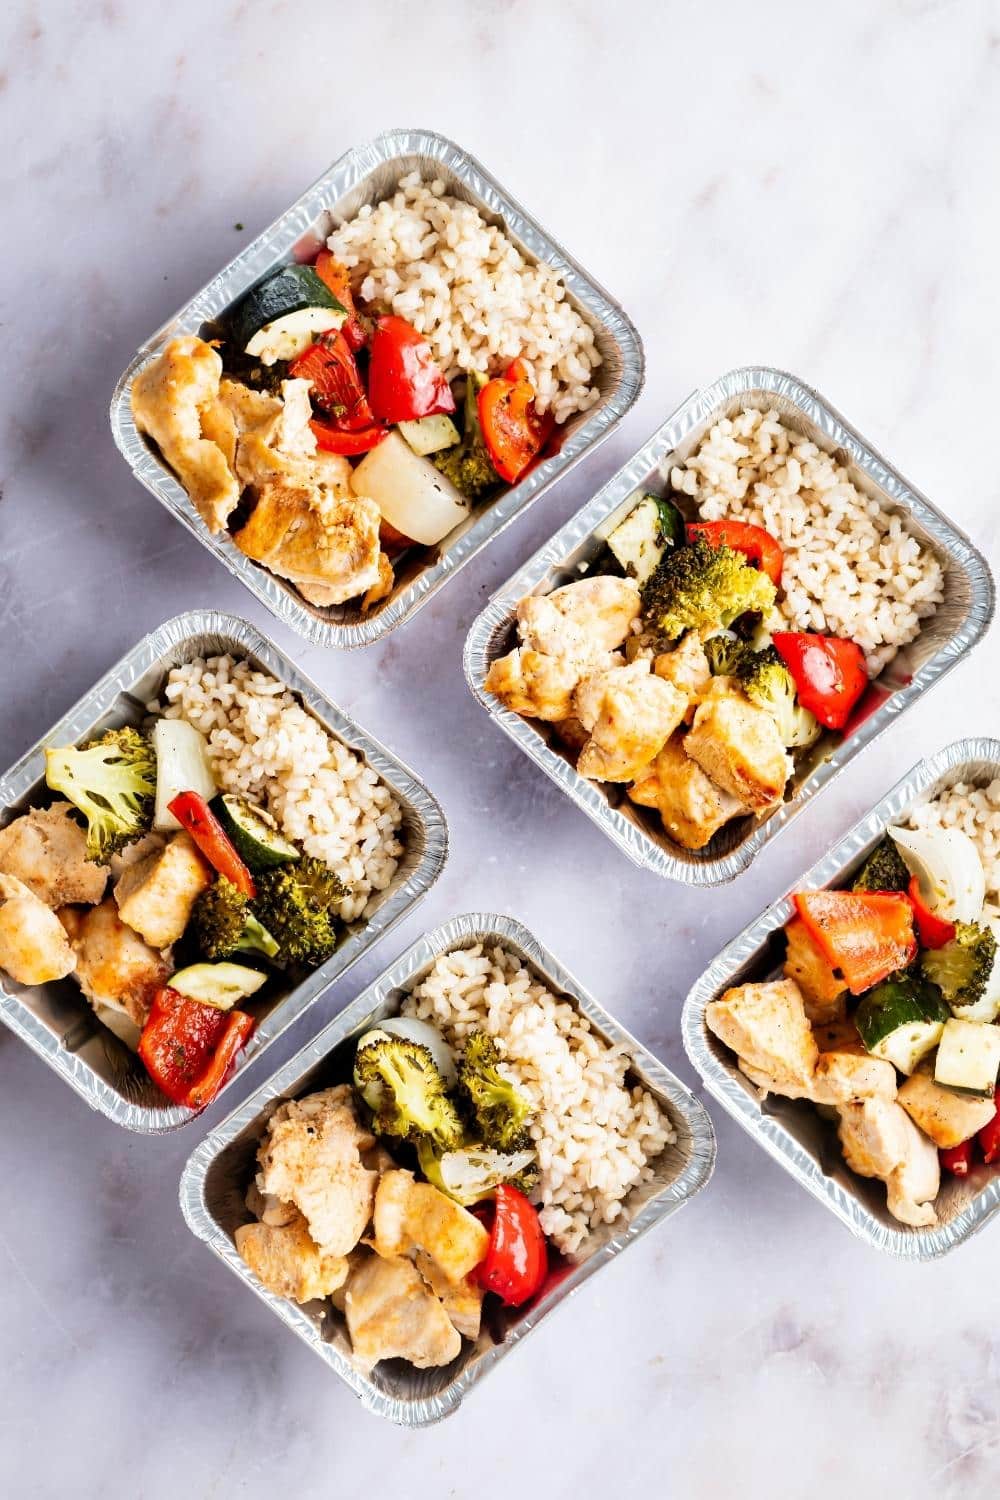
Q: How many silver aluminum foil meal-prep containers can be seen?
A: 5